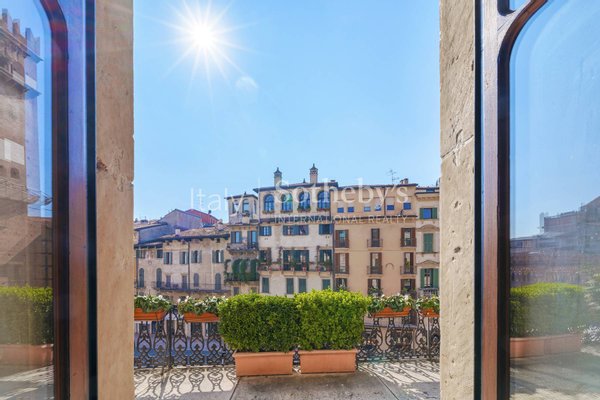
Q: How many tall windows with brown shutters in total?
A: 9